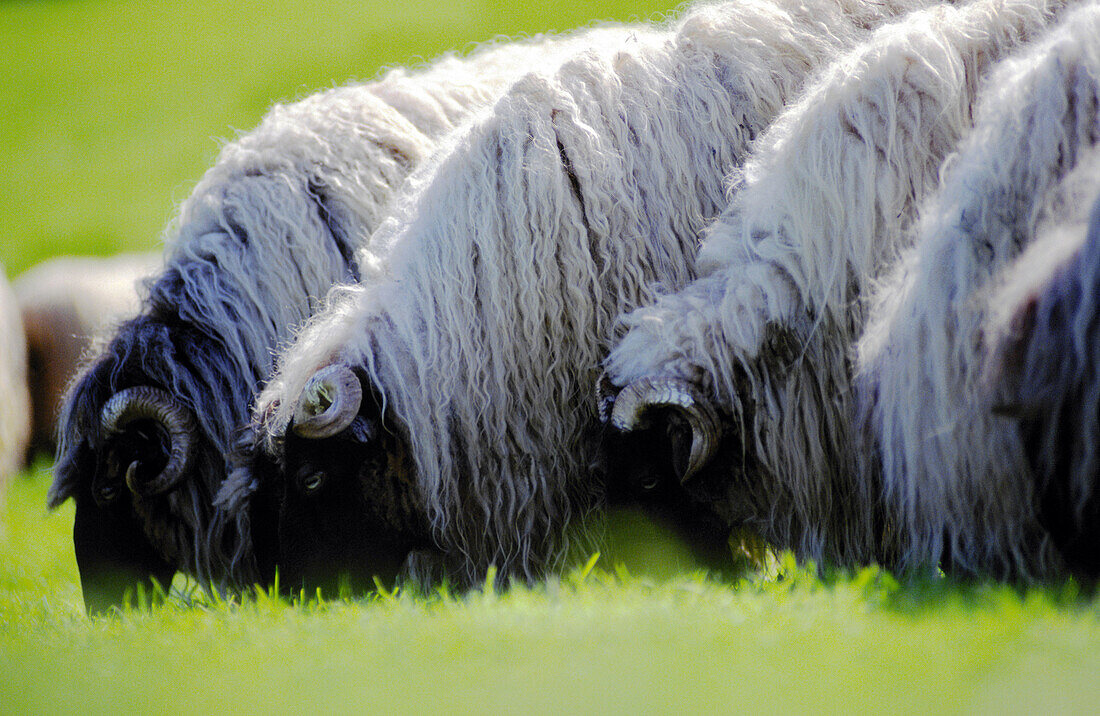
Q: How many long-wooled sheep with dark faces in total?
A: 3